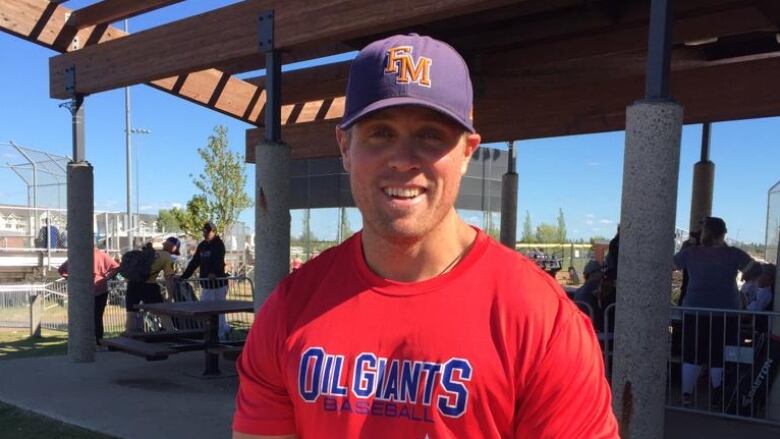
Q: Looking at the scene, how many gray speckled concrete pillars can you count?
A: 5